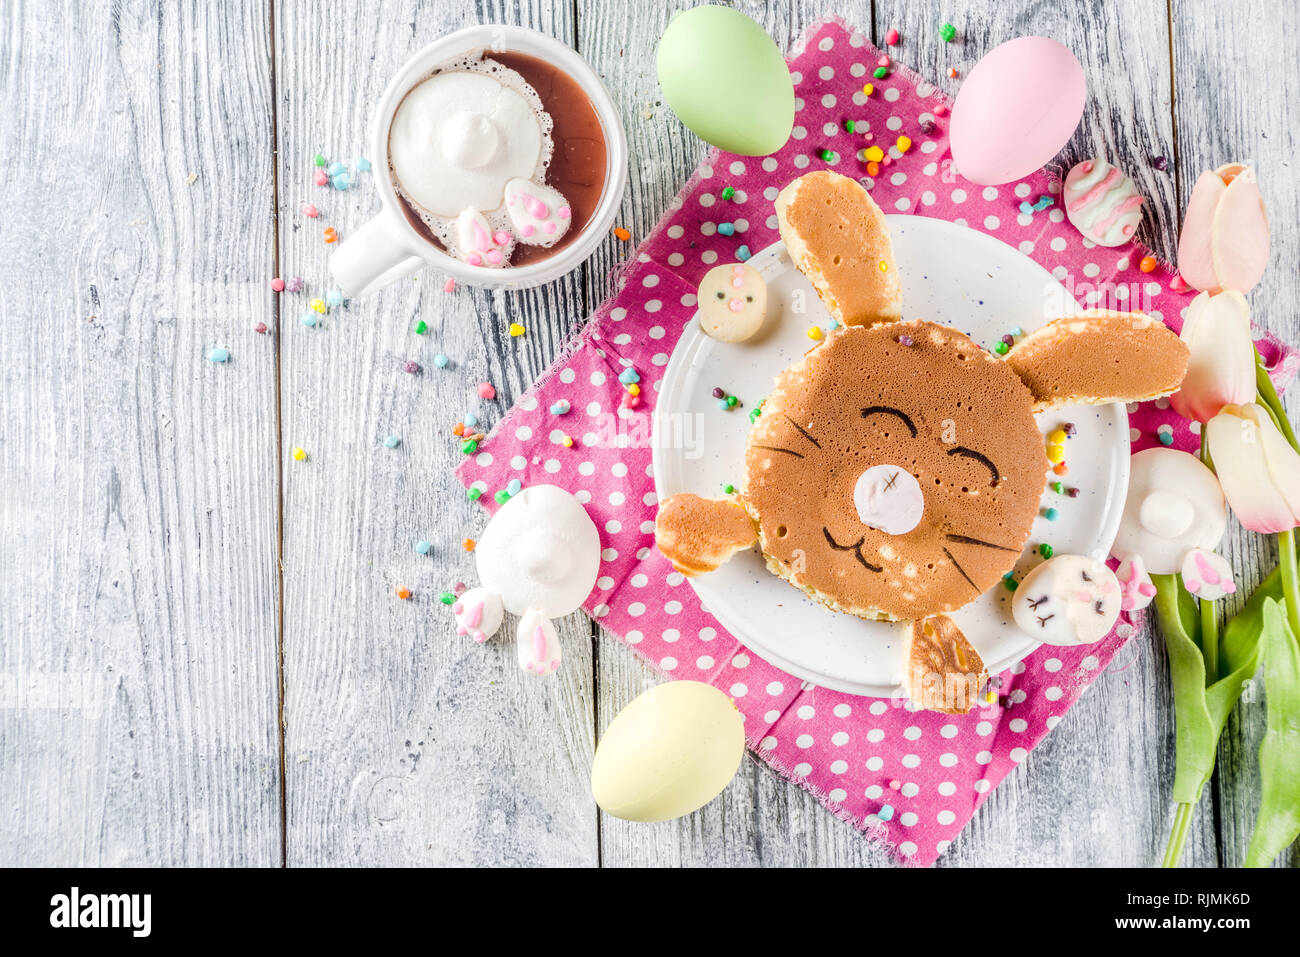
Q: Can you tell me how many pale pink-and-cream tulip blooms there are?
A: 3